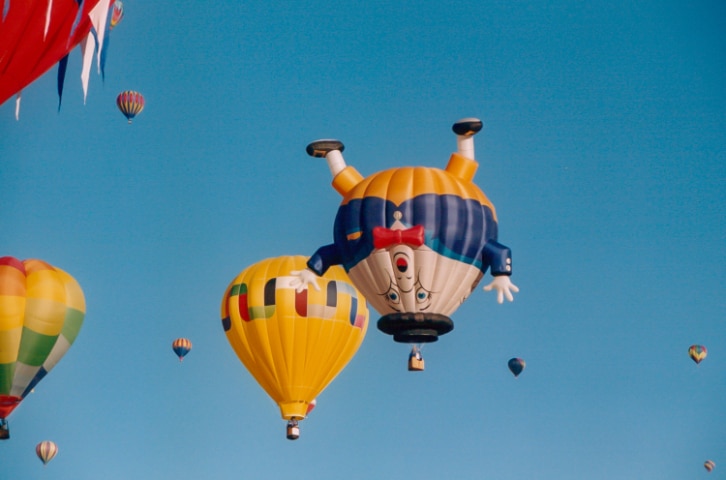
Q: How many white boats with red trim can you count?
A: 0